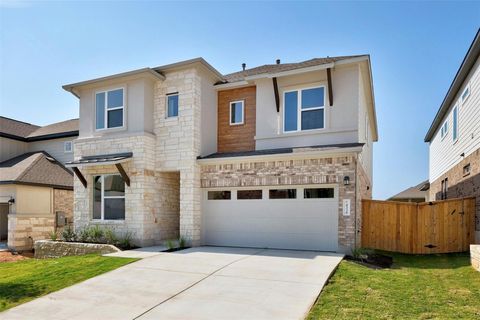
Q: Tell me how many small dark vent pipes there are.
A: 2